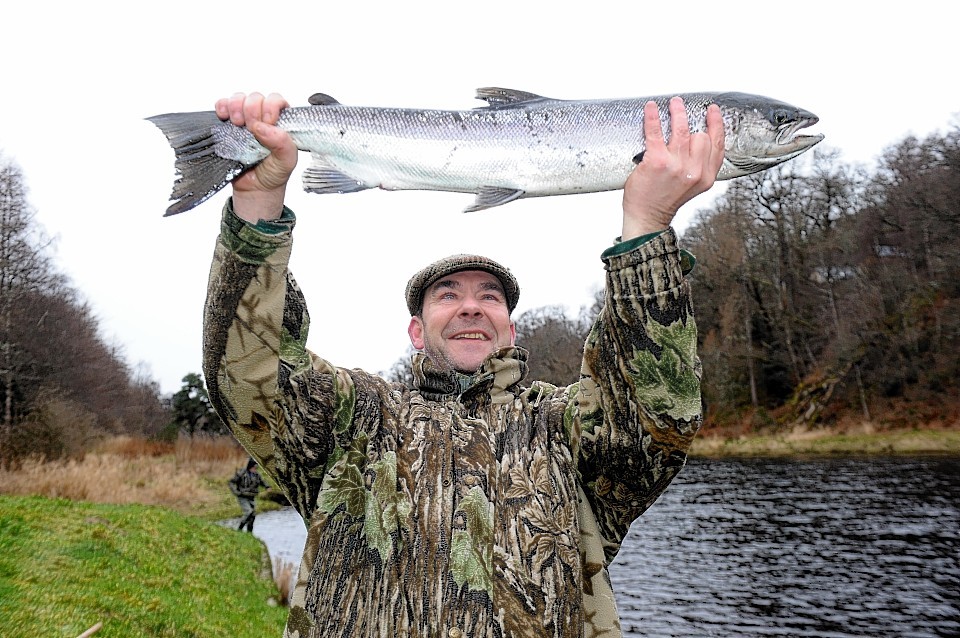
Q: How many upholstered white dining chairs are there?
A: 0